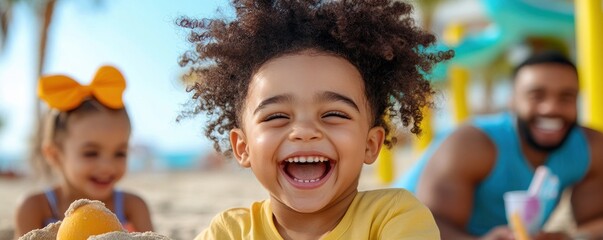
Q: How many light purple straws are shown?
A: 1